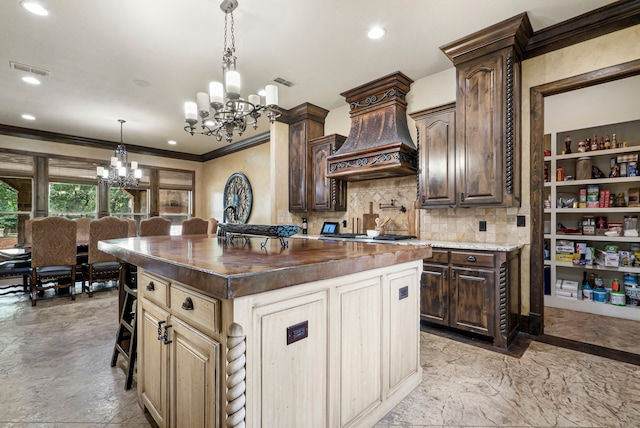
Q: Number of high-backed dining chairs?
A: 8